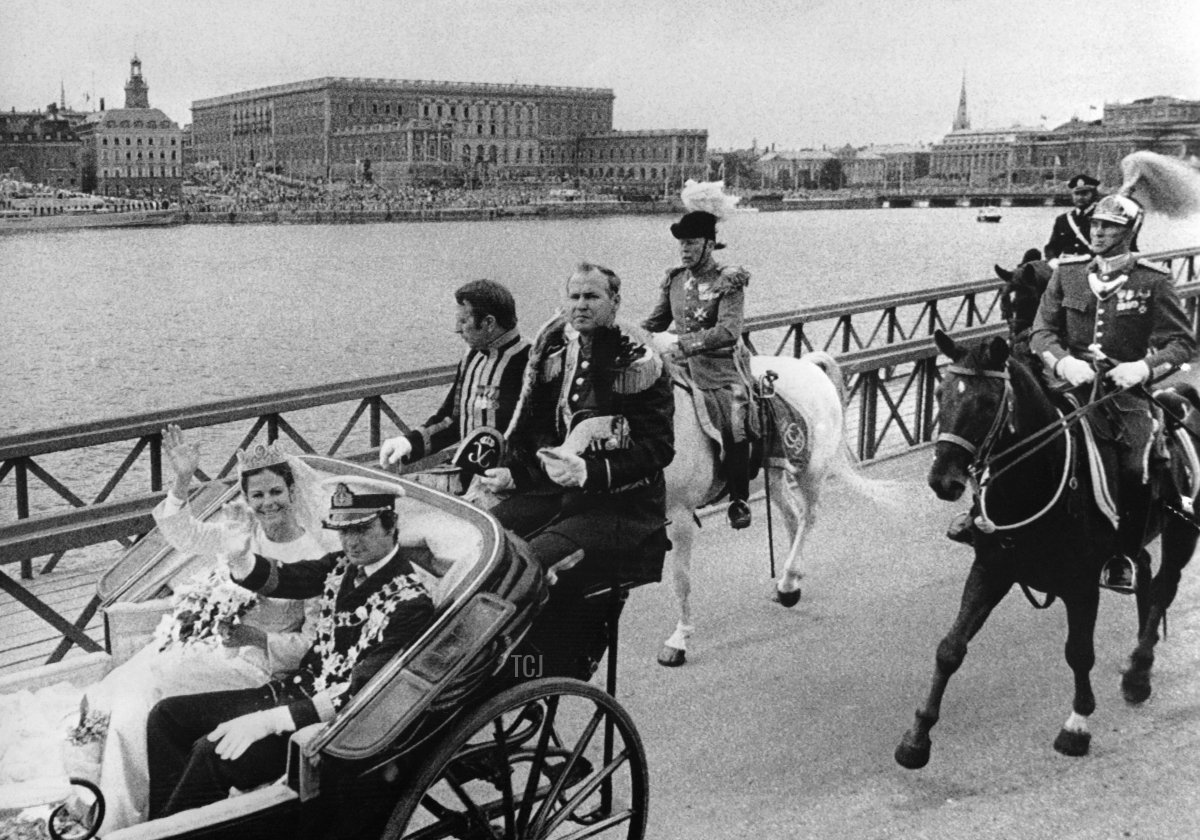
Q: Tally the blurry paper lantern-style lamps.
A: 0